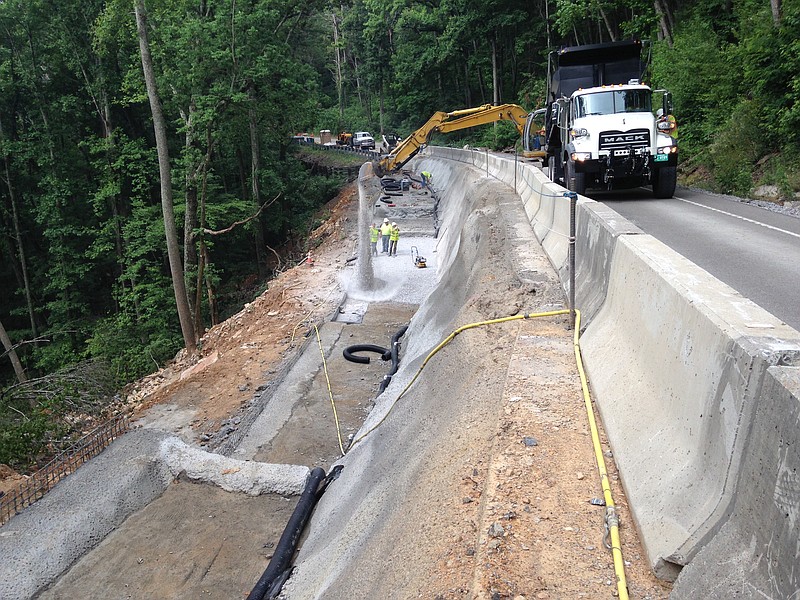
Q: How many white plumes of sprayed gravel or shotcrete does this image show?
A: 1